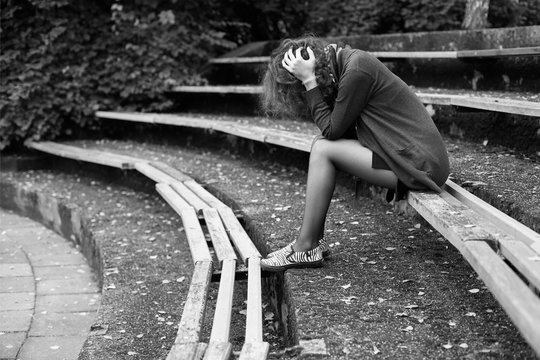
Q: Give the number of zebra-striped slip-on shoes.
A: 2